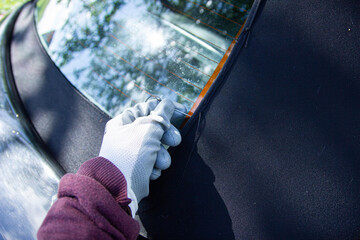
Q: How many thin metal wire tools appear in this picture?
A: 1